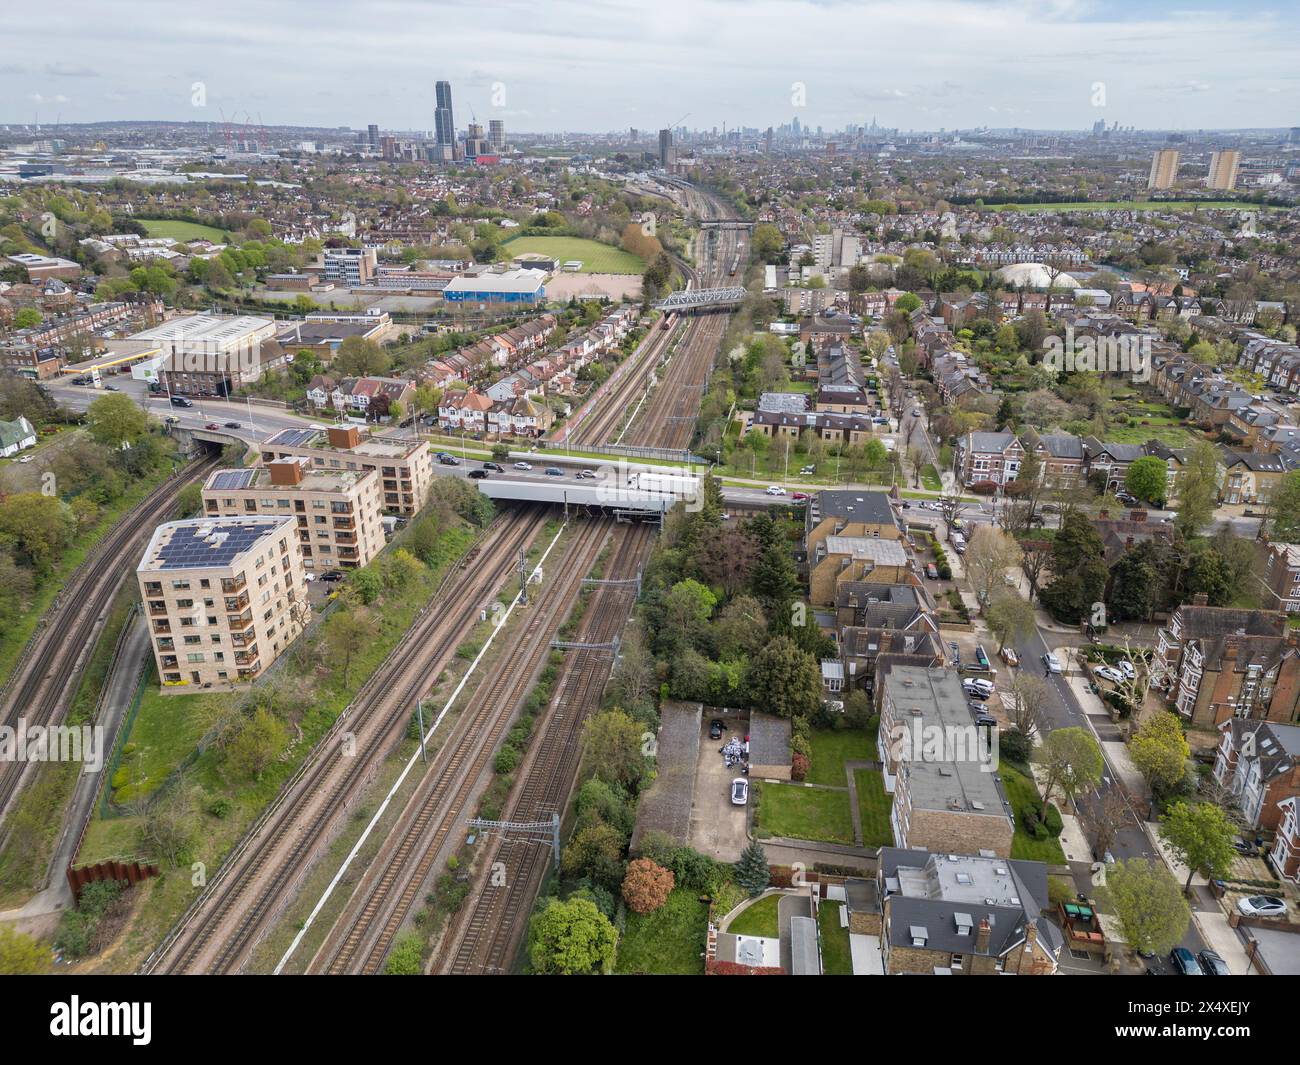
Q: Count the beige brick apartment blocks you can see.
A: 3